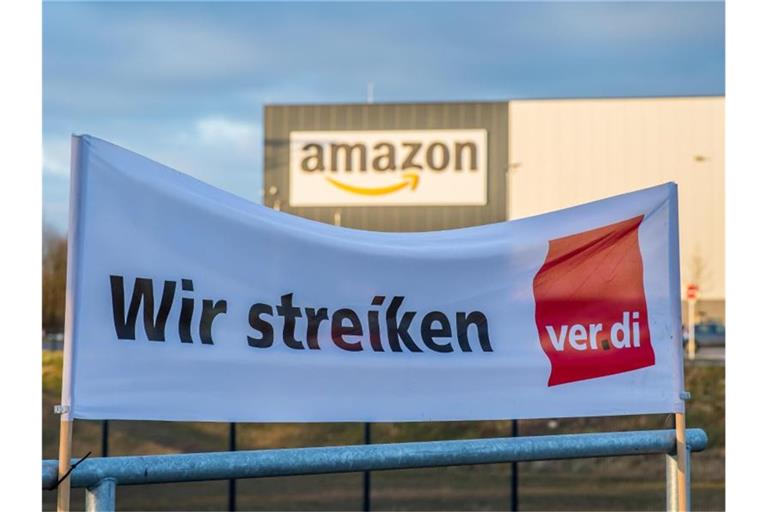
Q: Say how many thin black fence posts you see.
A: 4